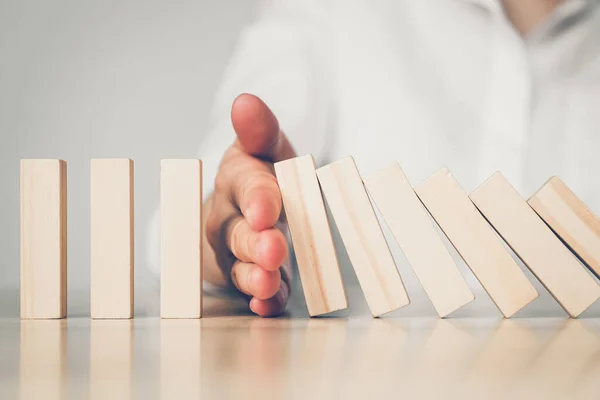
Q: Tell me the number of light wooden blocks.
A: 9